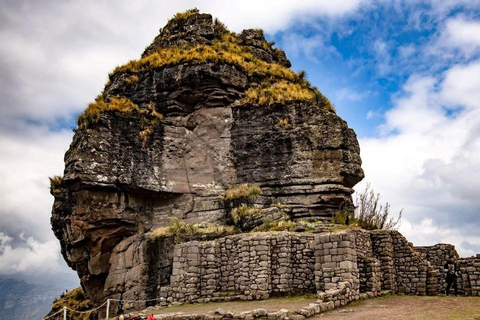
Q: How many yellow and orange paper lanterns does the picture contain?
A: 0